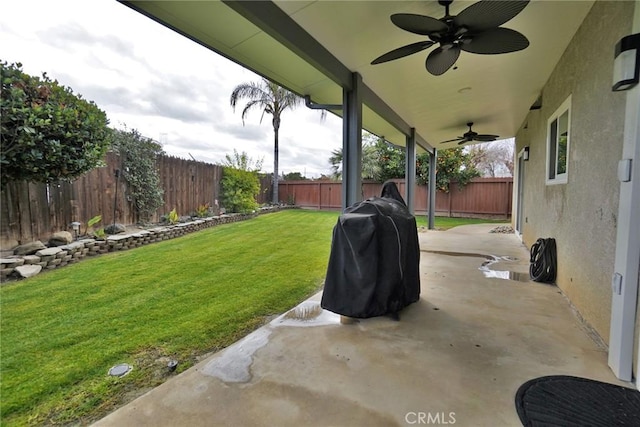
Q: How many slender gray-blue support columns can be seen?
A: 3